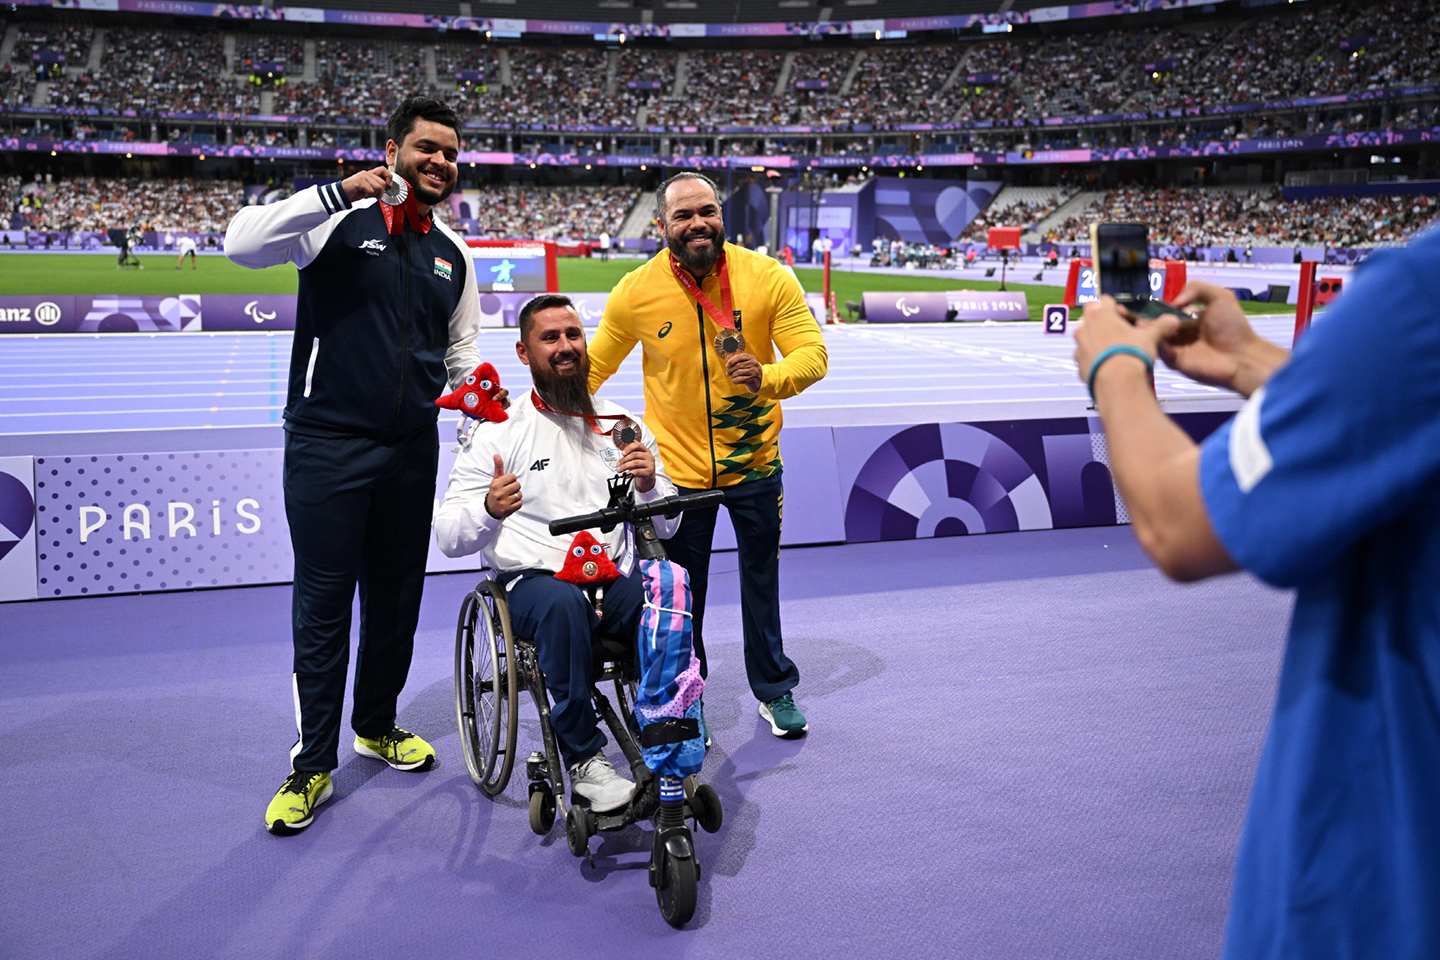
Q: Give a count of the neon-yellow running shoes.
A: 2